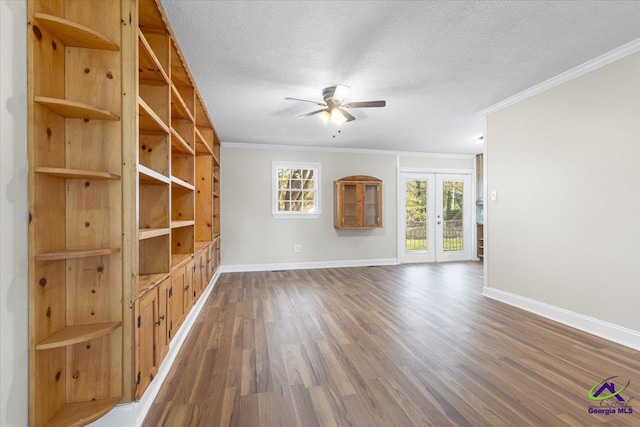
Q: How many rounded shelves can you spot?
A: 6